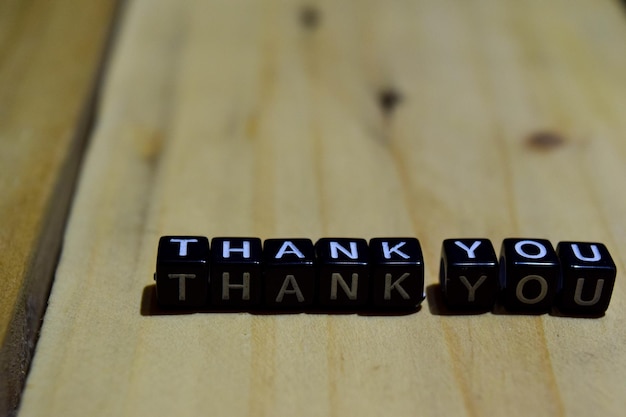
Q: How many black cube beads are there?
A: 8